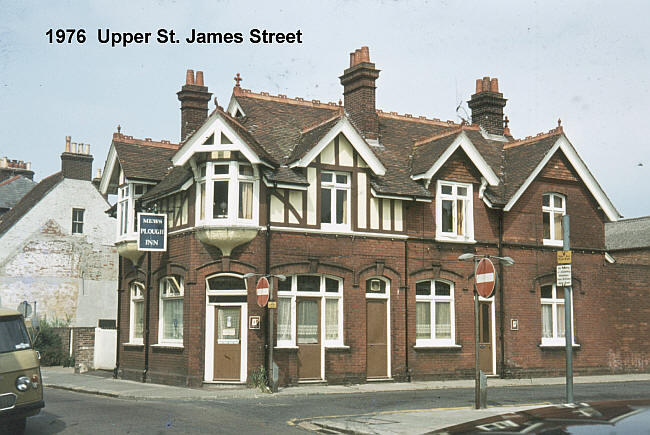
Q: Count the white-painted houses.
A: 1